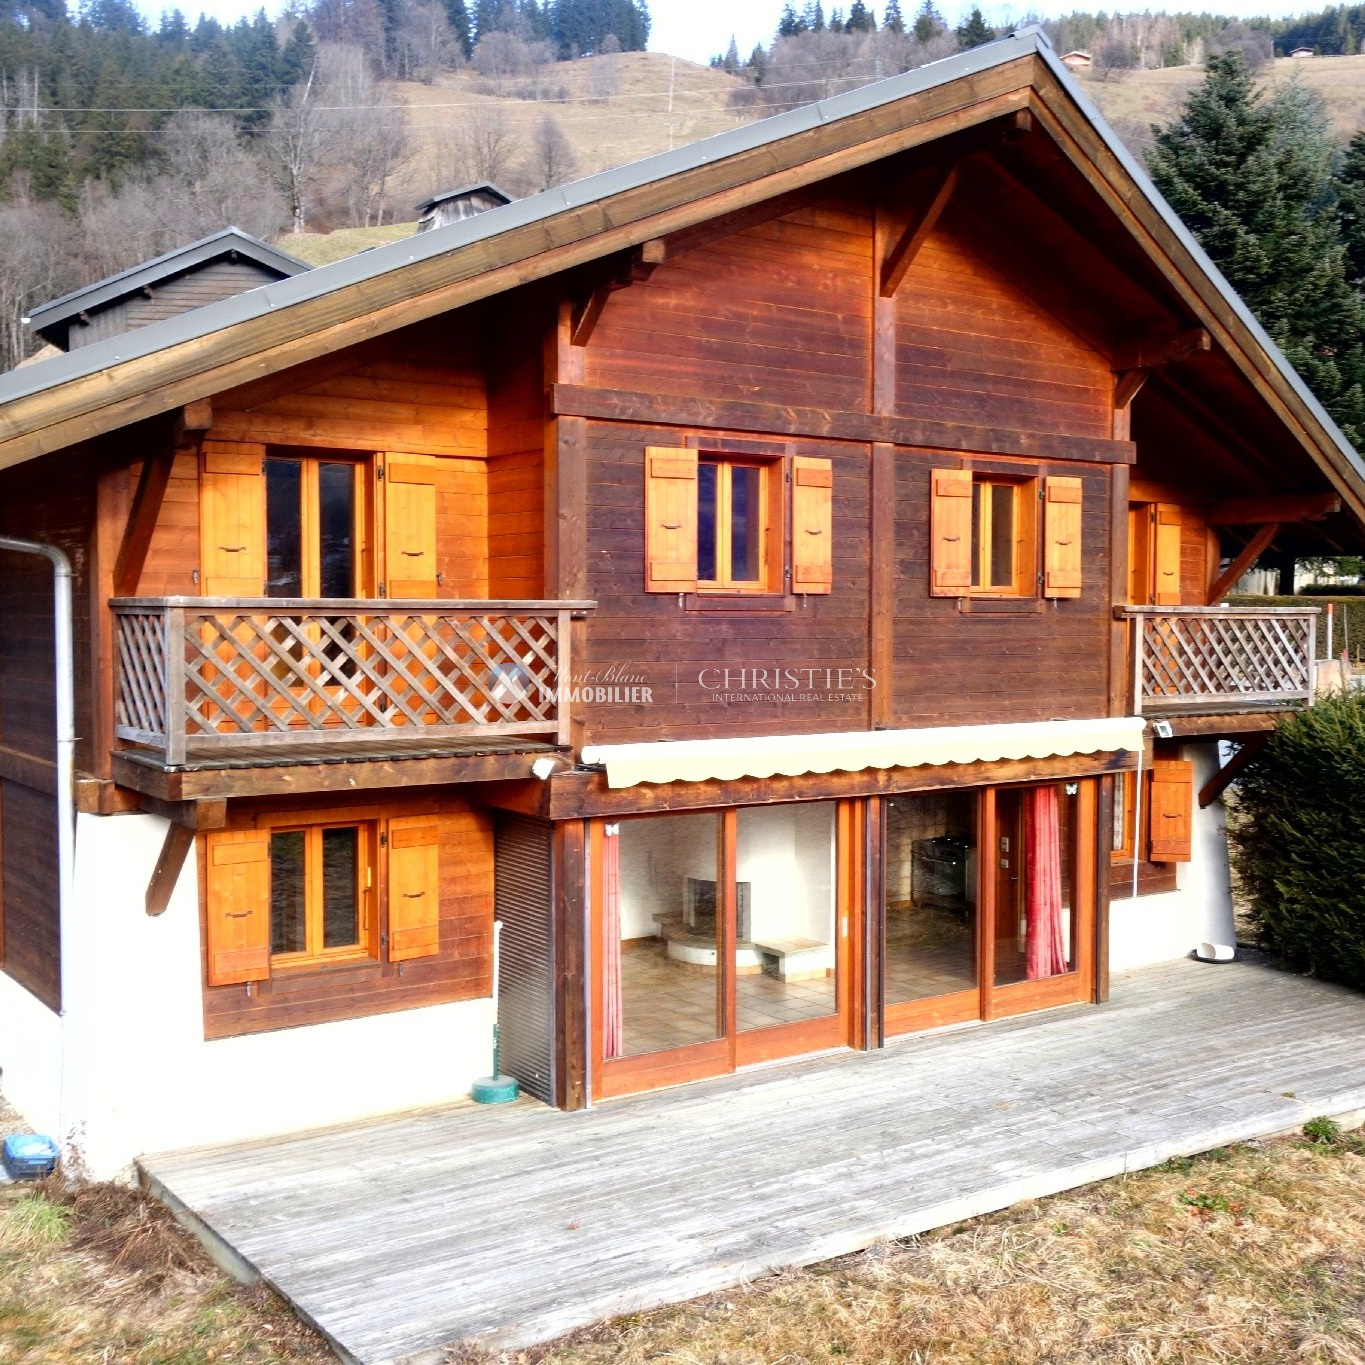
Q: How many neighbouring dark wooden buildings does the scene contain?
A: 2